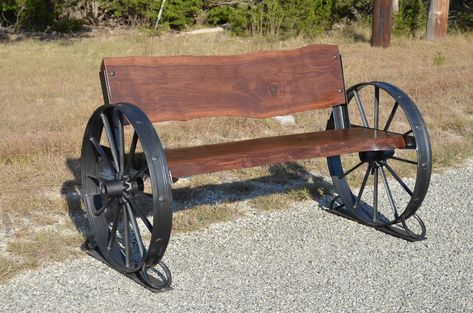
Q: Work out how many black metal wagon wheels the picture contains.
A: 2